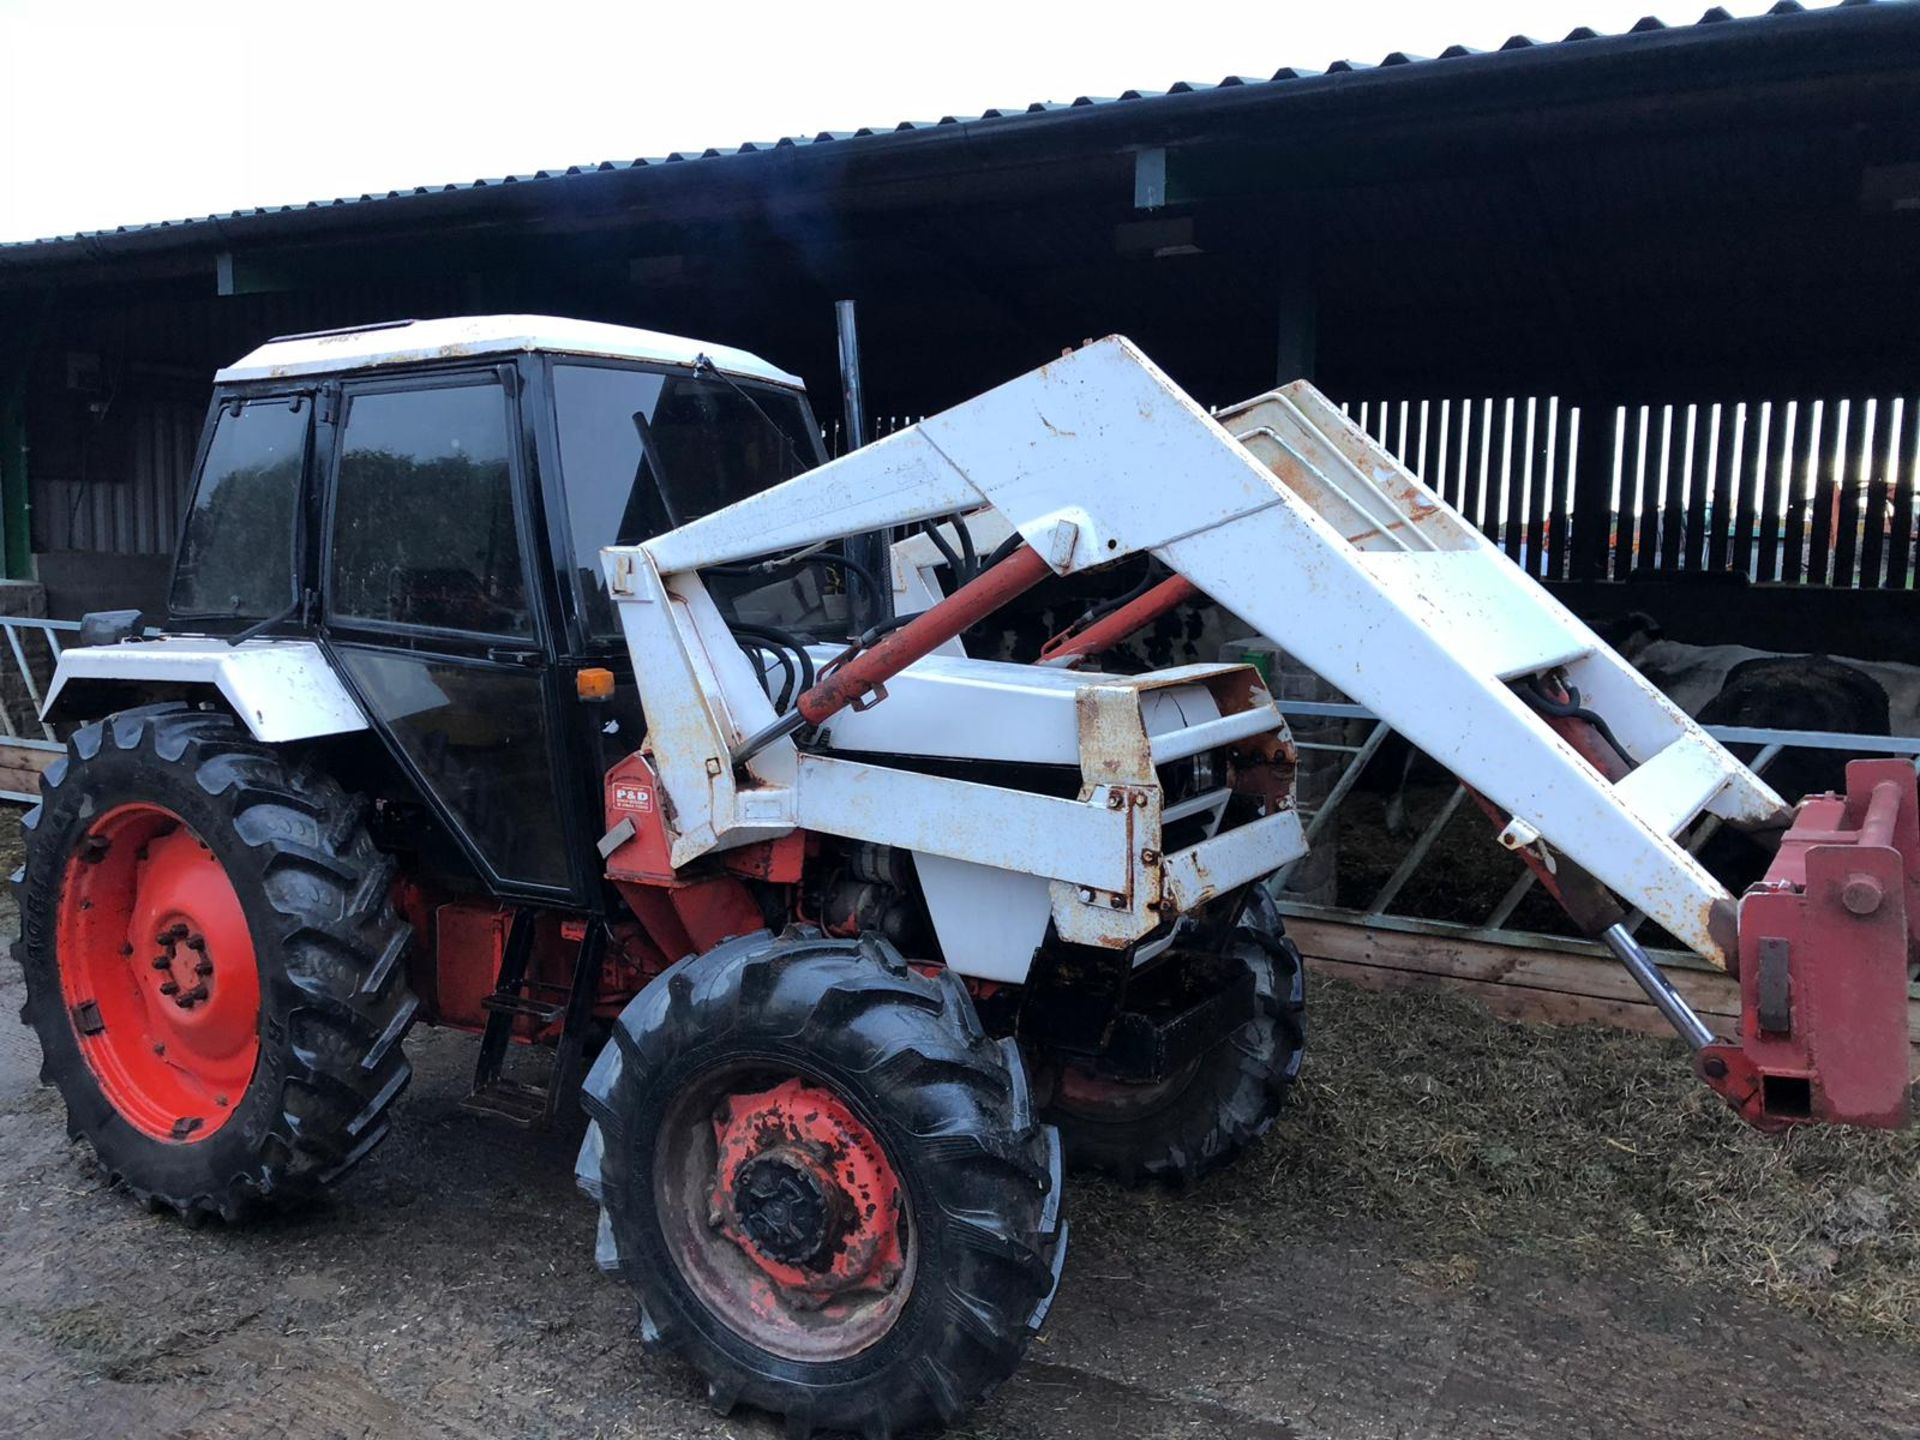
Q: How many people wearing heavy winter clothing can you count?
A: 0